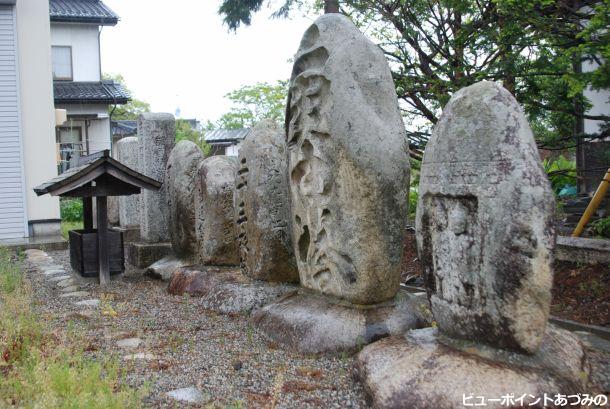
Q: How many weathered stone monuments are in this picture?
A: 7